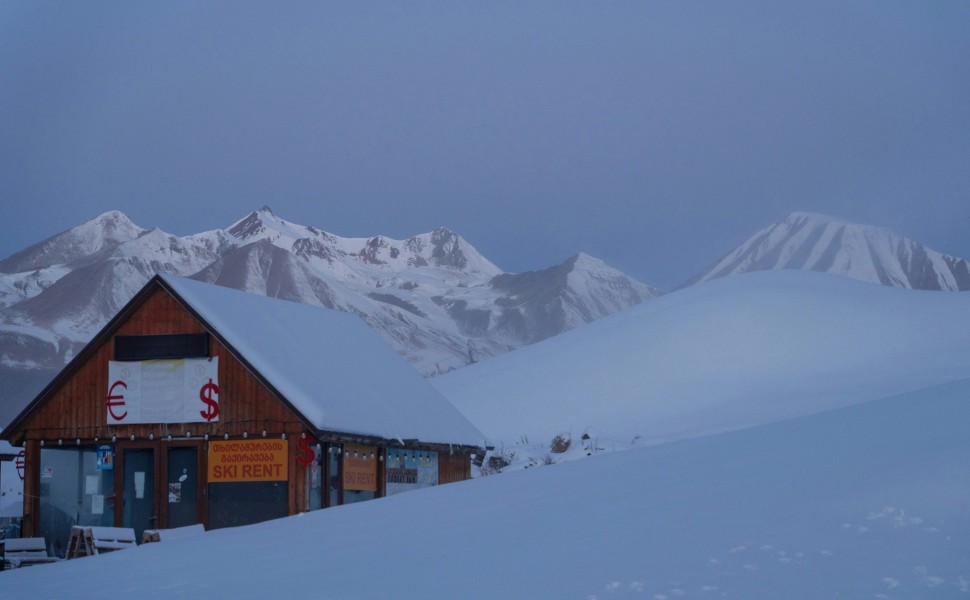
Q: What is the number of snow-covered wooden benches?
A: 3